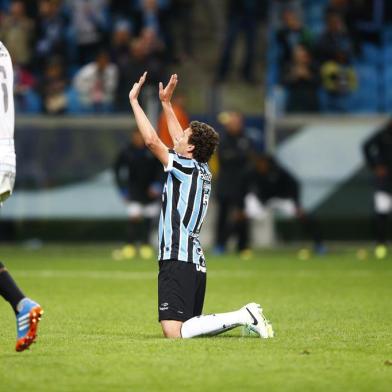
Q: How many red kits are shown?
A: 0